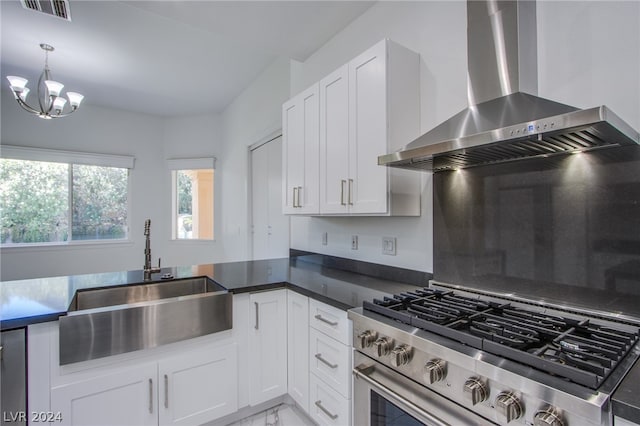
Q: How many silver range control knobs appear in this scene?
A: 7